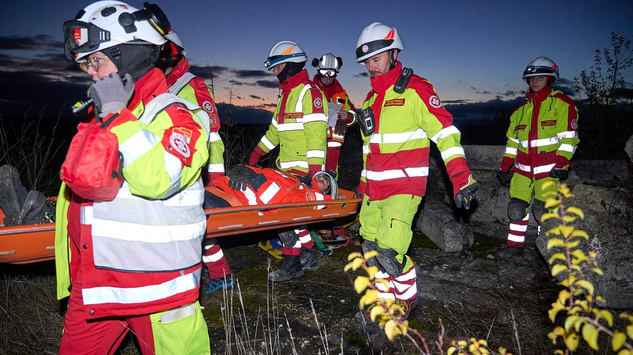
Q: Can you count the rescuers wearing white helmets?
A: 6